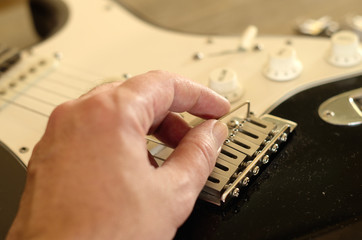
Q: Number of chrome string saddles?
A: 6